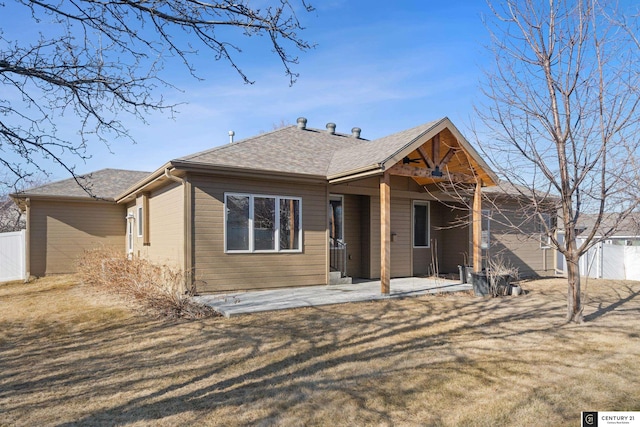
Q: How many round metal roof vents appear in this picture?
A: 3